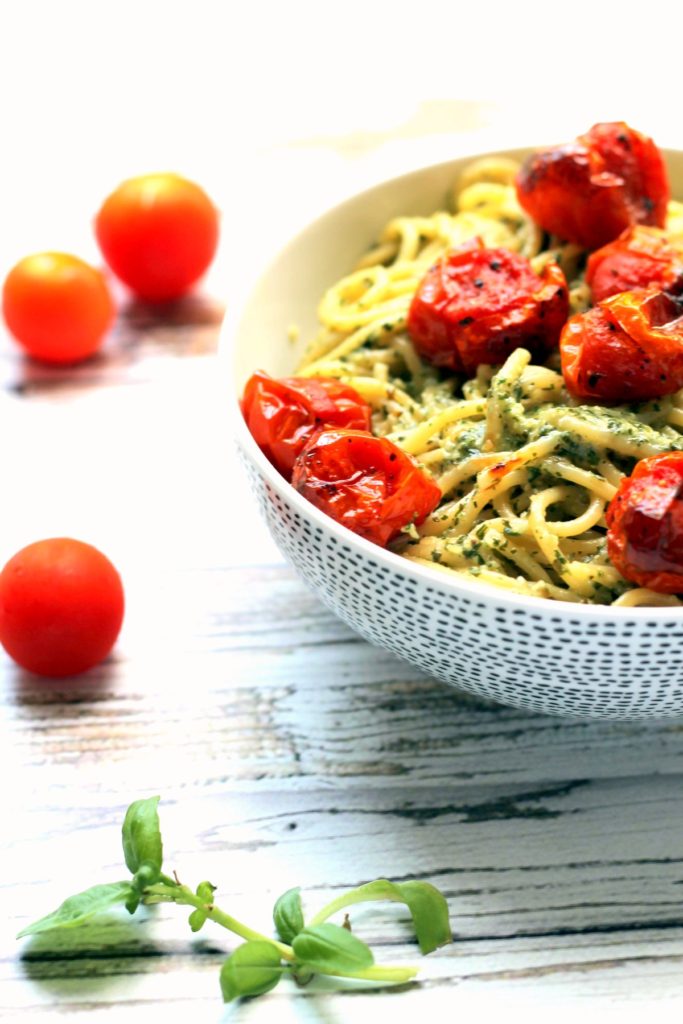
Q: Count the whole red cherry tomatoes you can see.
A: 3